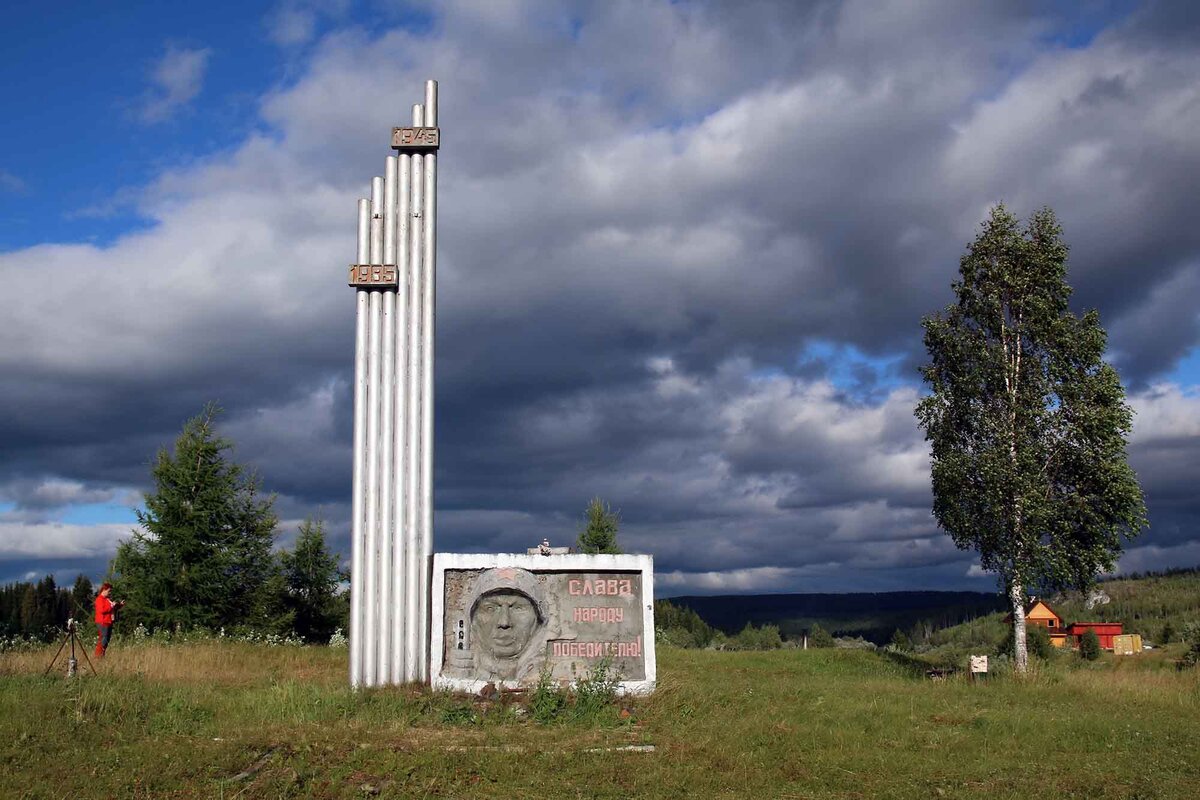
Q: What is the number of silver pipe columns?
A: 6